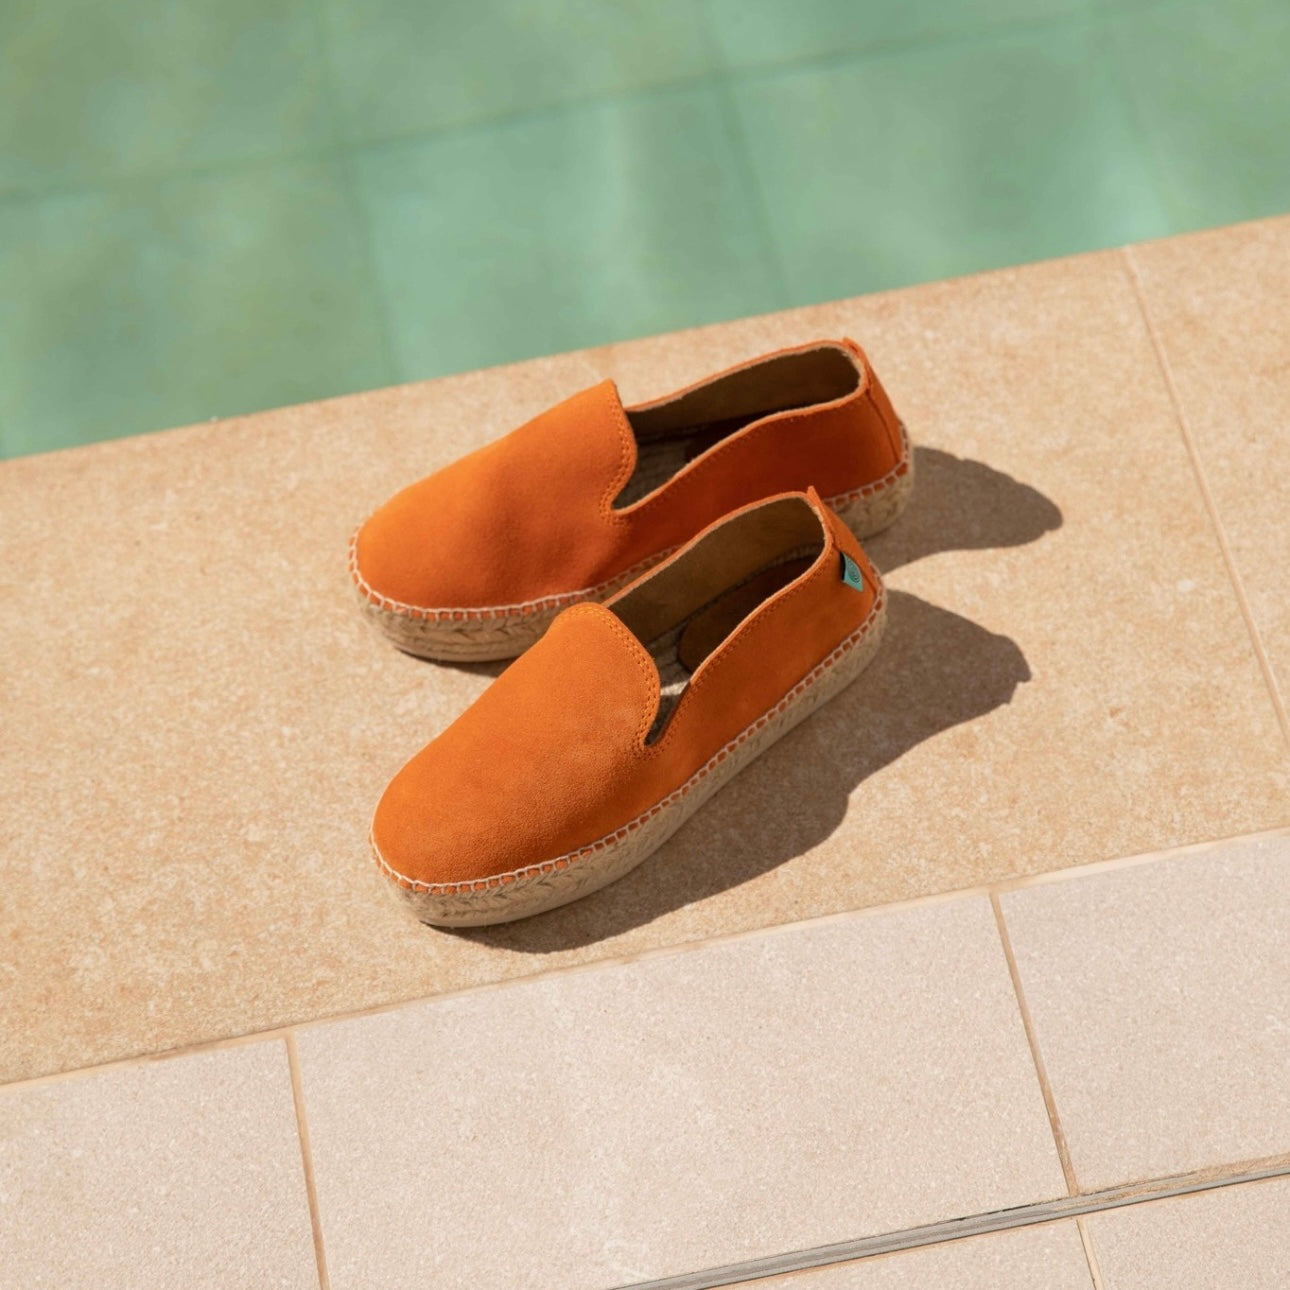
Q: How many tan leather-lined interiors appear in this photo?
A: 2